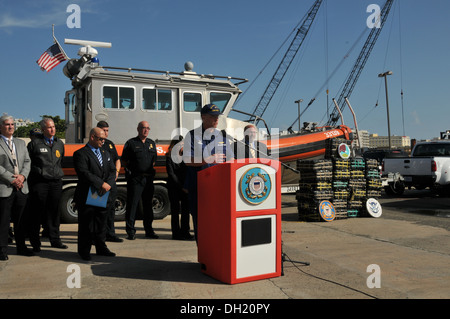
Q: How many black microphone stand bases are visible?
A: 1